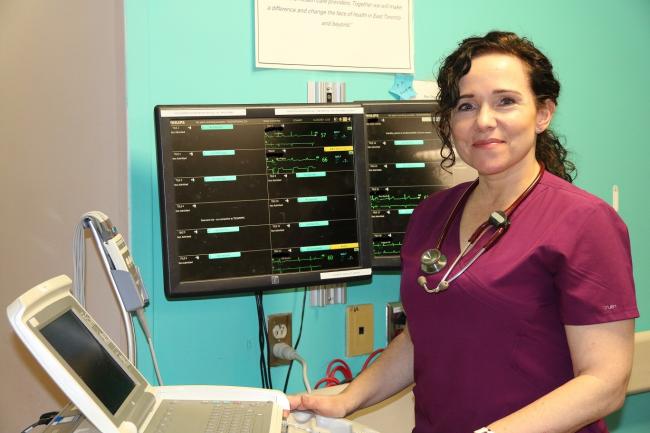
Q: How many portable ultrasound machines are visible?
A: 1